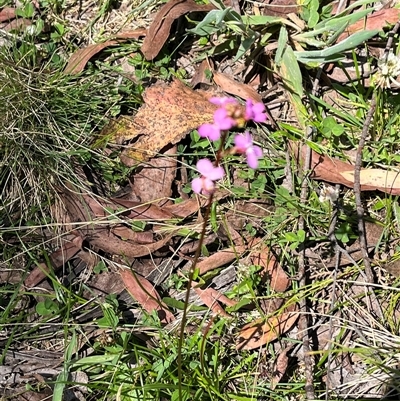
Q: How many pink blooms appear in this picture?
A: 5